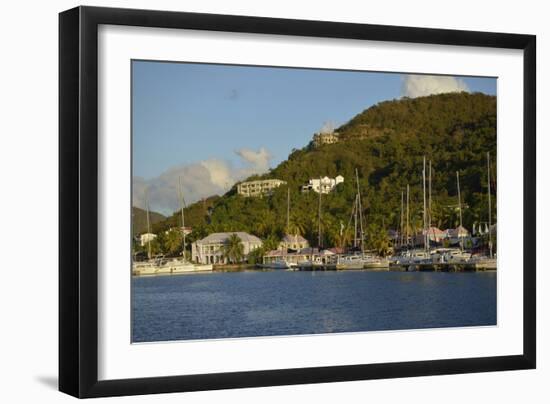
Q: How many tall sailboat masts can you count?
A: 12